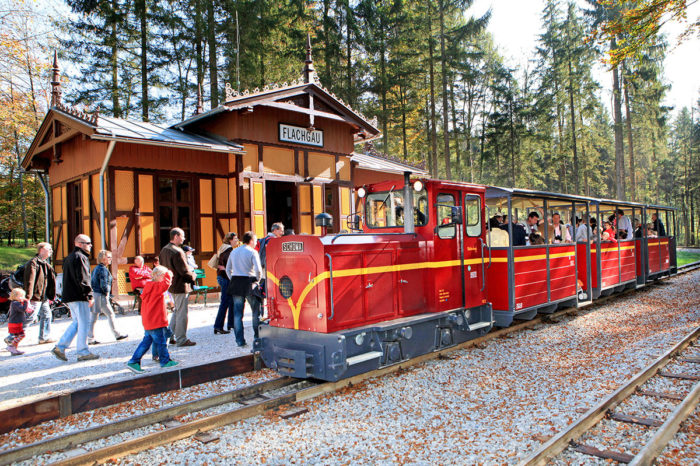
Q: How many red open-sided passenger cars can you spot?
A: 3